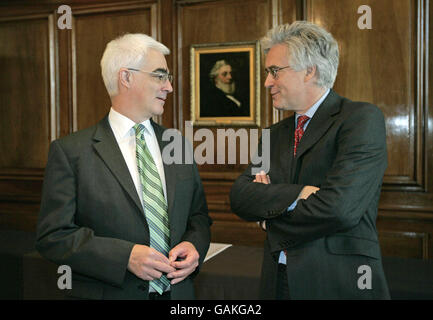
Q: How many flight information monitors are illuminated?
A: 0